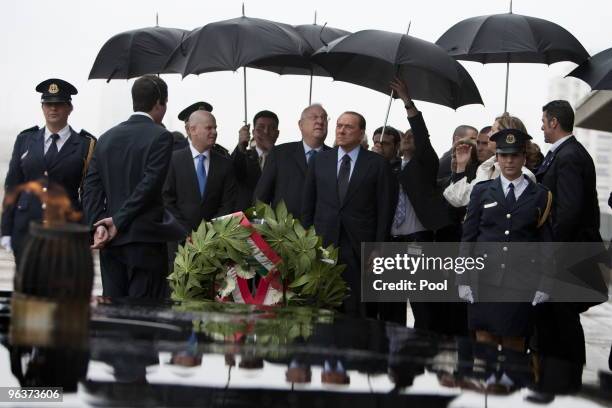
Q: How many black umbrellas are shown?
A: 6